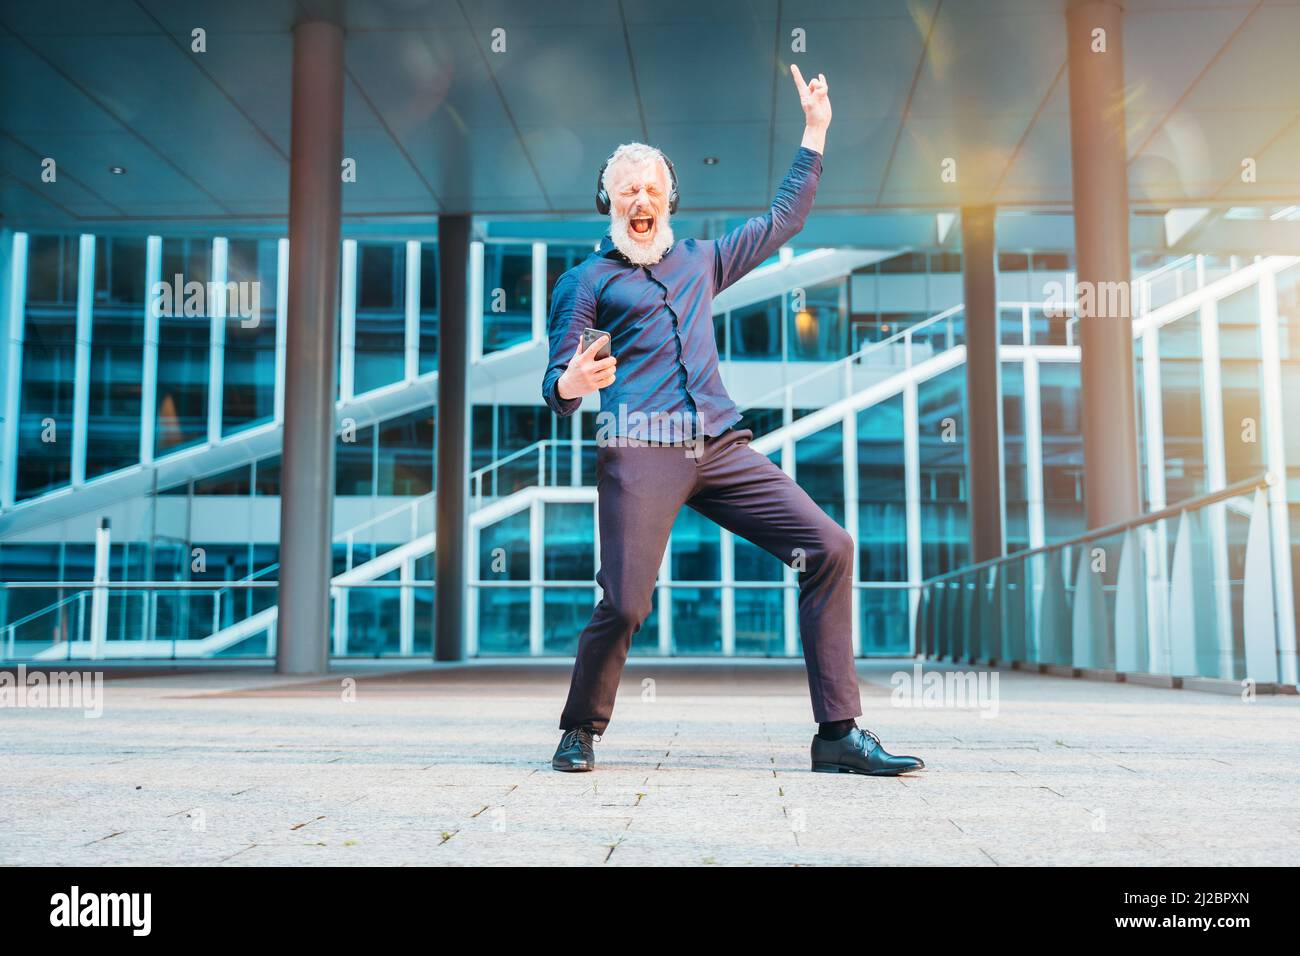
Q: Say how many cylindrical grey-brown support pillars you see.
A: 4